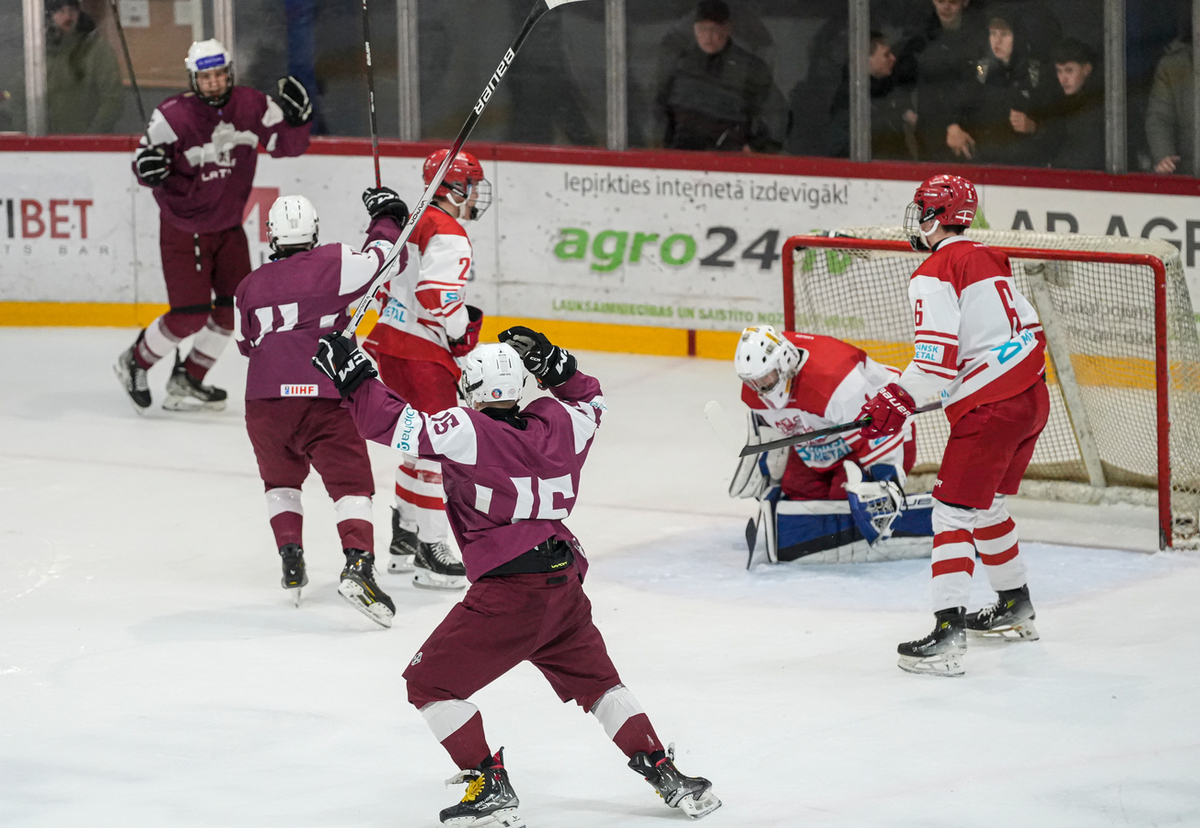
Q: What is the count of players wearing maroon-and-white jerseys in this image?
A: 3